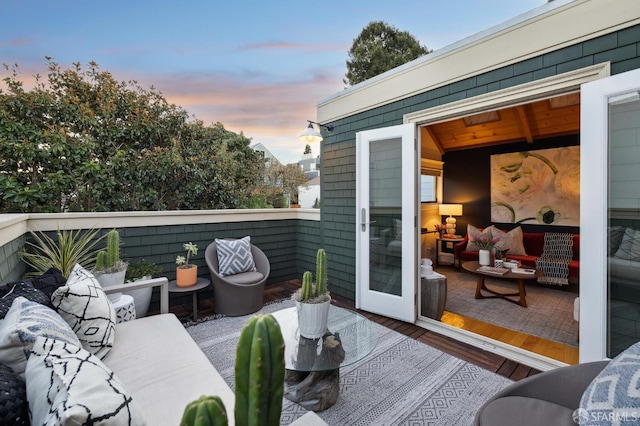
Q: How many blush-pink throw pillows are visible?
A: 2